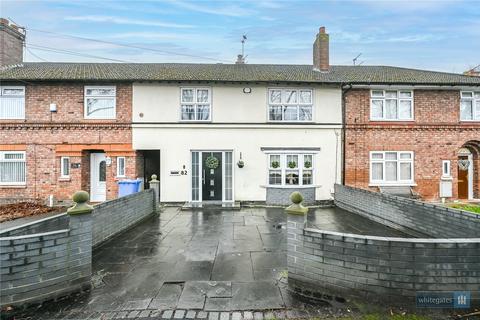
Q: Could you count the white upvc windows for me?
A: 12